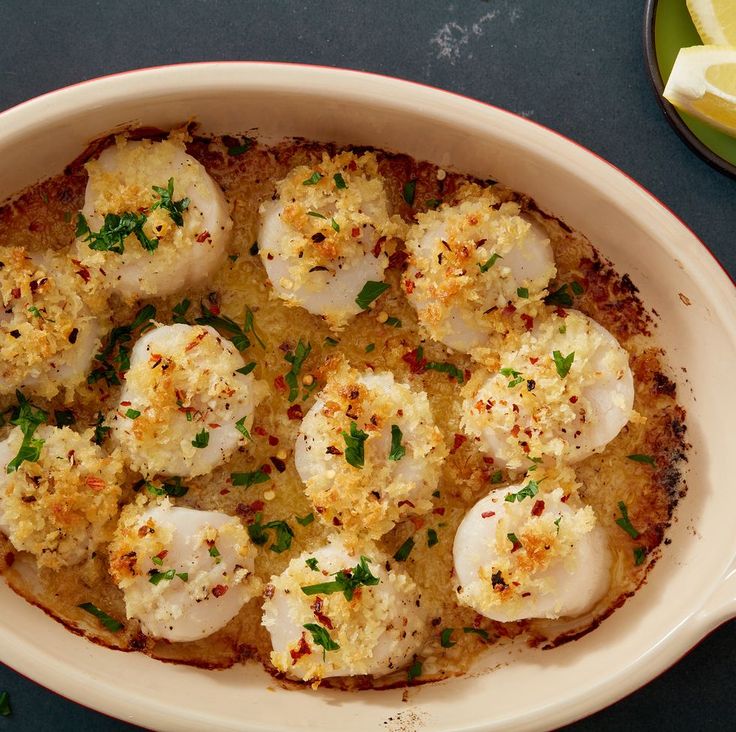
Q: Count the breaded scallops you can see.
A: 11